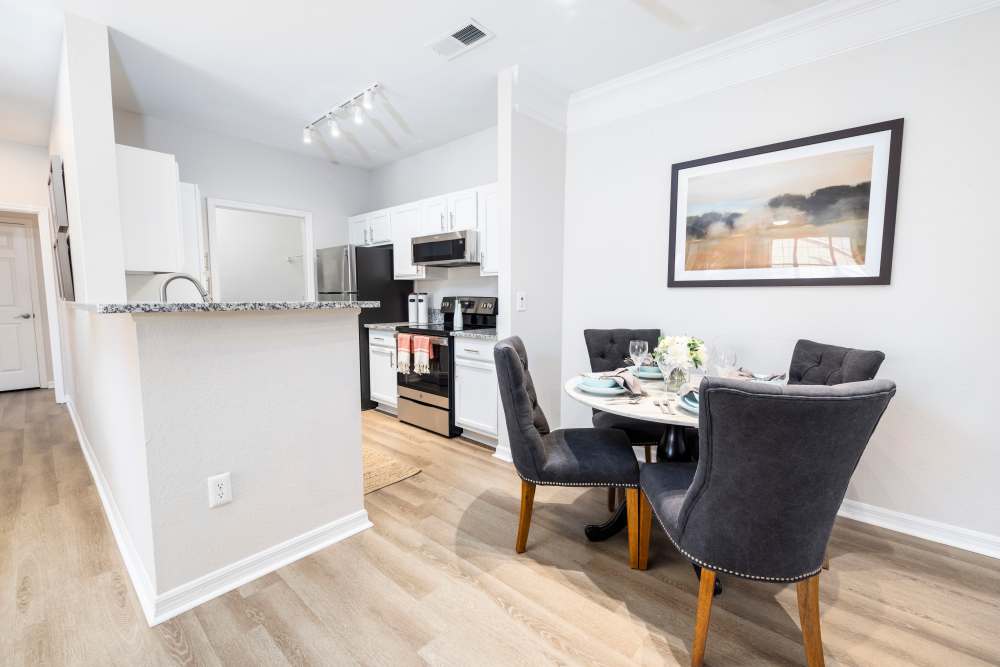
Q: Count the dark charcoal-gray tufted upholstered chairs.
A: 4